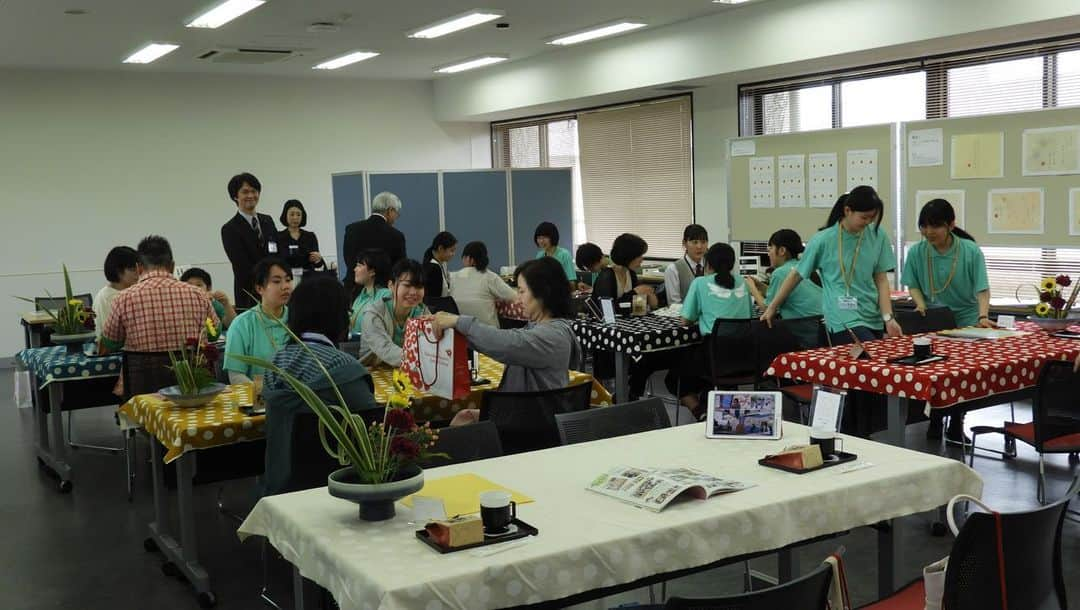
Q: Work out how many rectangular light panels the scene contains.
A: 7